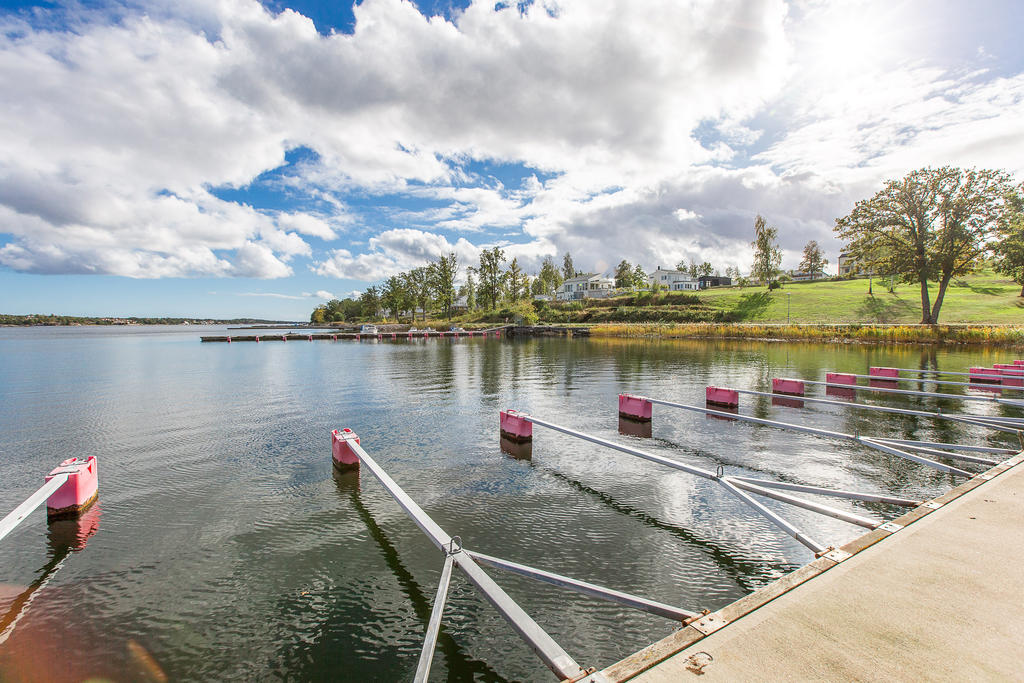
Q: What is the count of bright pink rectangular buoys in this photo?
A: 11